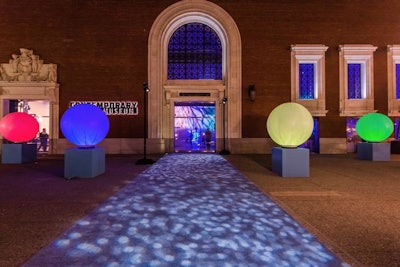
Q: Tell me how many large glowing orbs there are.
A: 4